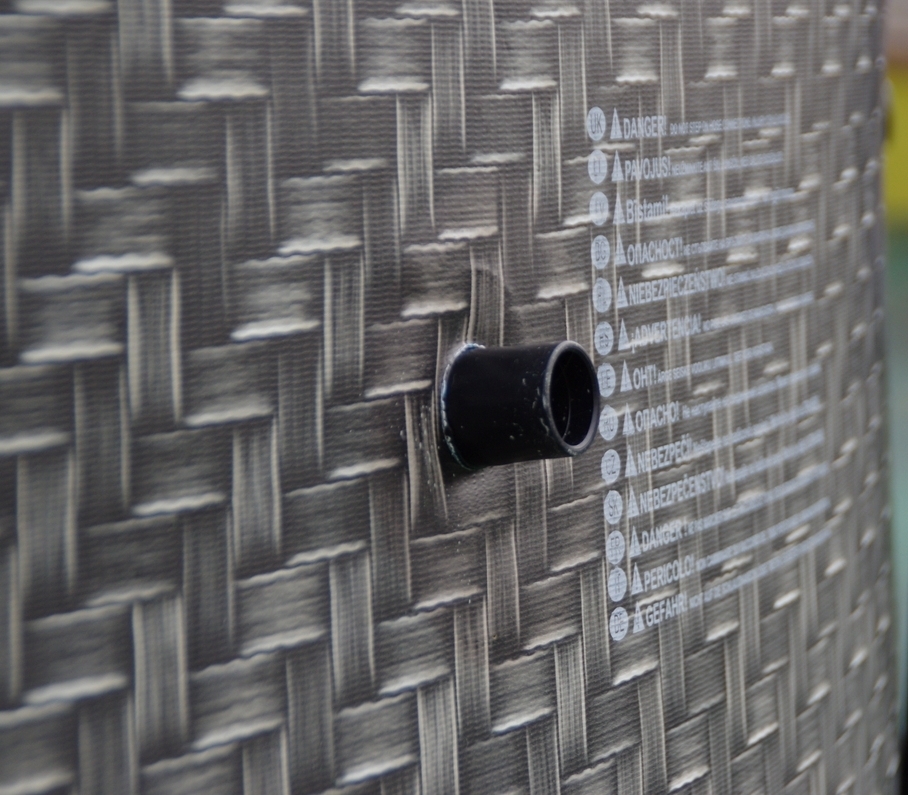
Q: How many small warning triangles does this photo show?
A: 13